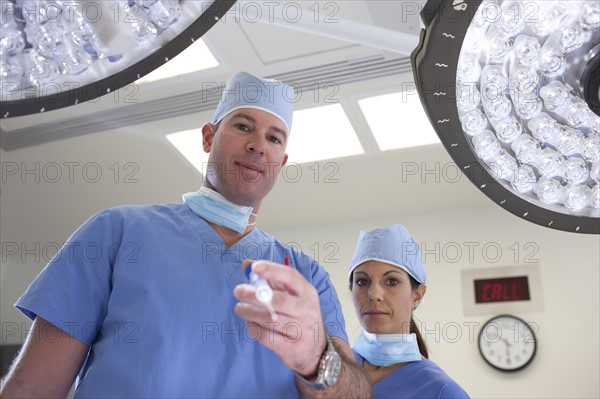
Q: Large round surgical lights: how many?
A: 2